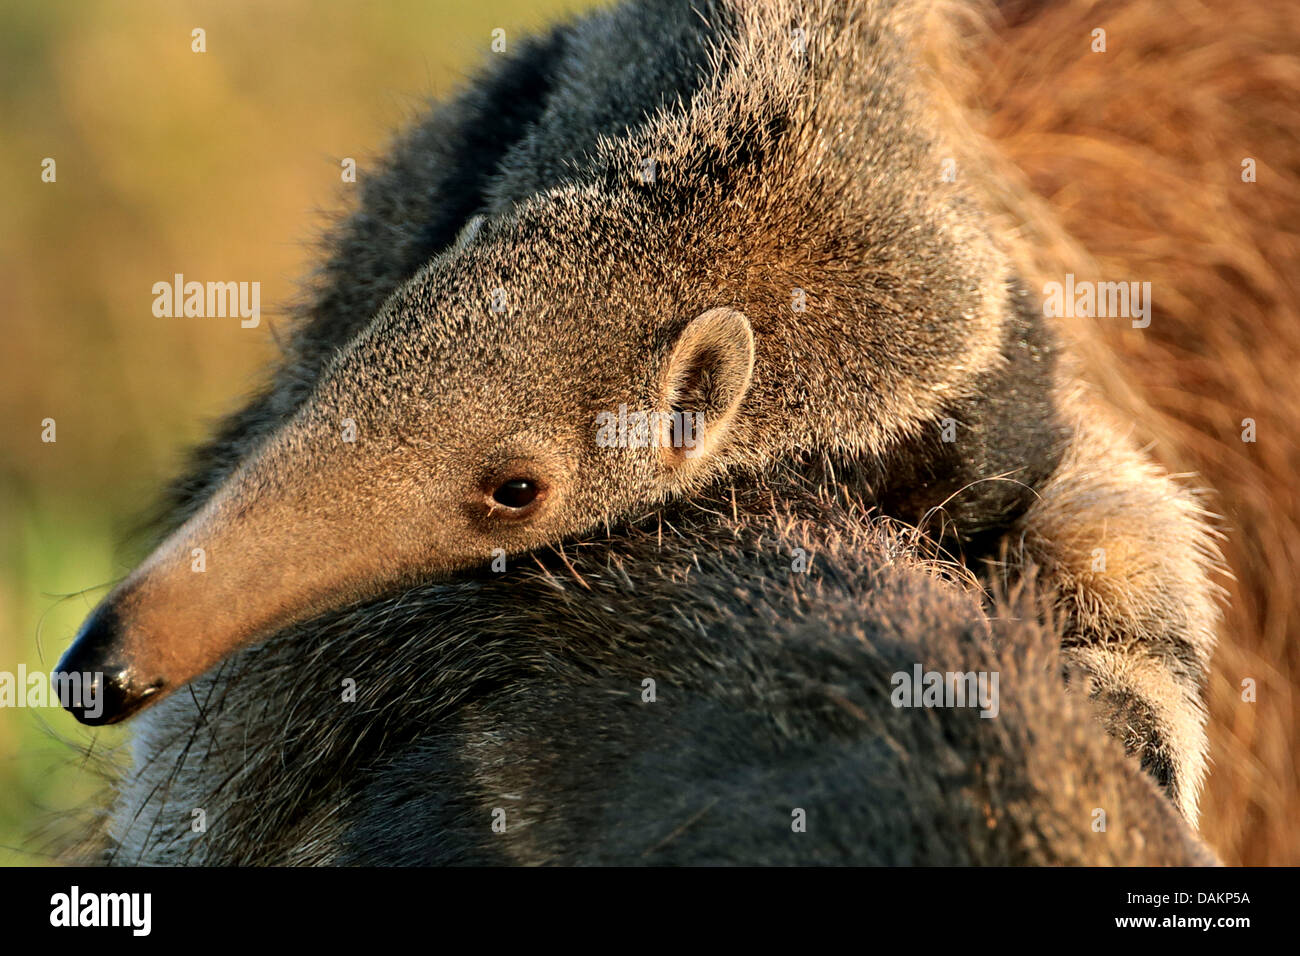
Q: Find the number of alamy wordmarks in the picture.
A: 6